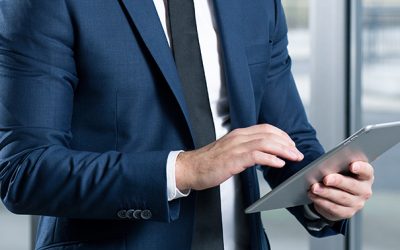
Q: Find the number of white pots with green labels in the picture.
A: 0